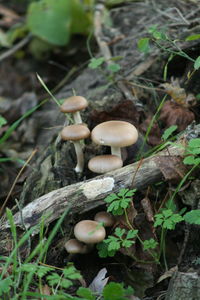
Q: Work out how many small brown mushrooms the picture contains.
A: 7